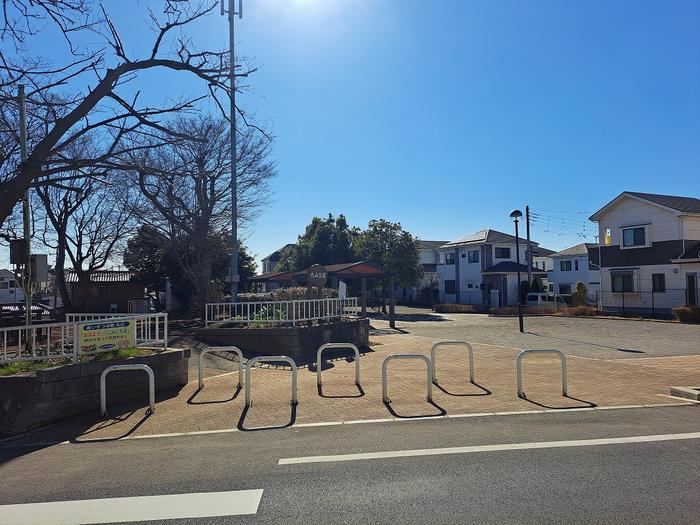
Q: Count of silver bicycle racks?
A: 7